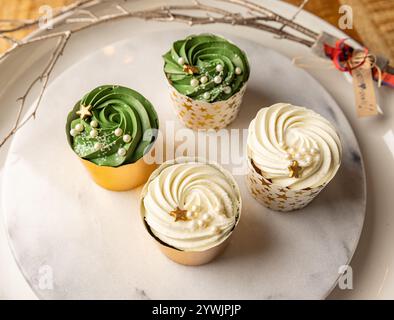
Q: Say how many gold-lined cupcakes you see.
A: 2